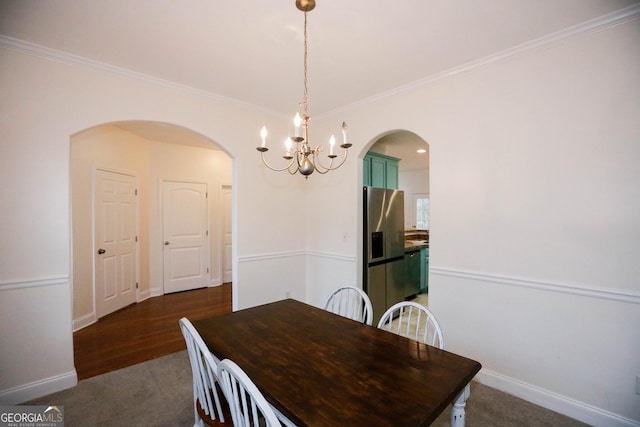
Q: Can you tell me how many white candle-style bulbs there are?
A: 5